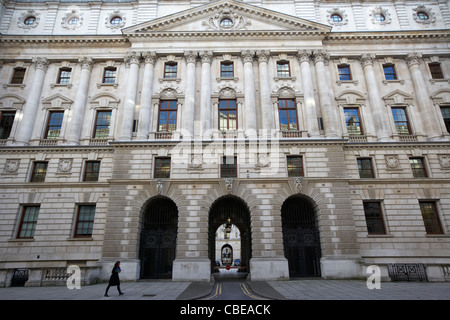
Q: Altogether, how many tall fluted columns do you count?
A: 12